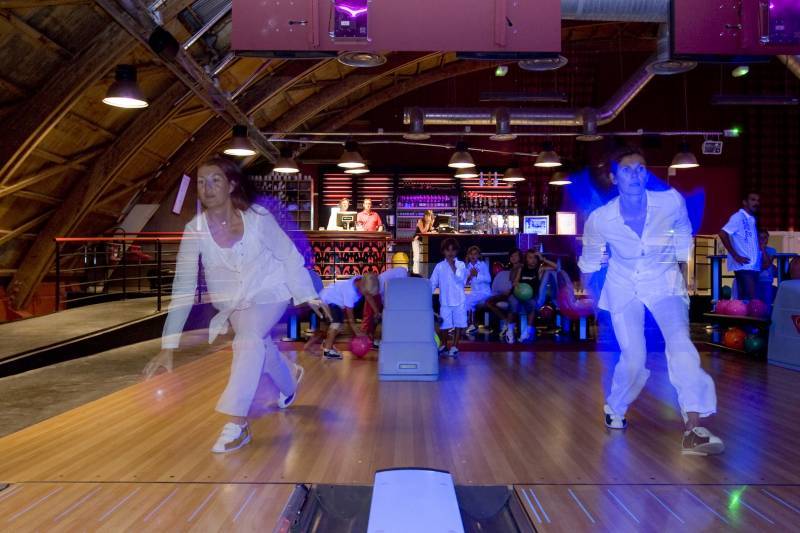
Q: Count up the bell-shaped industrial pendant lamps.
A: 11